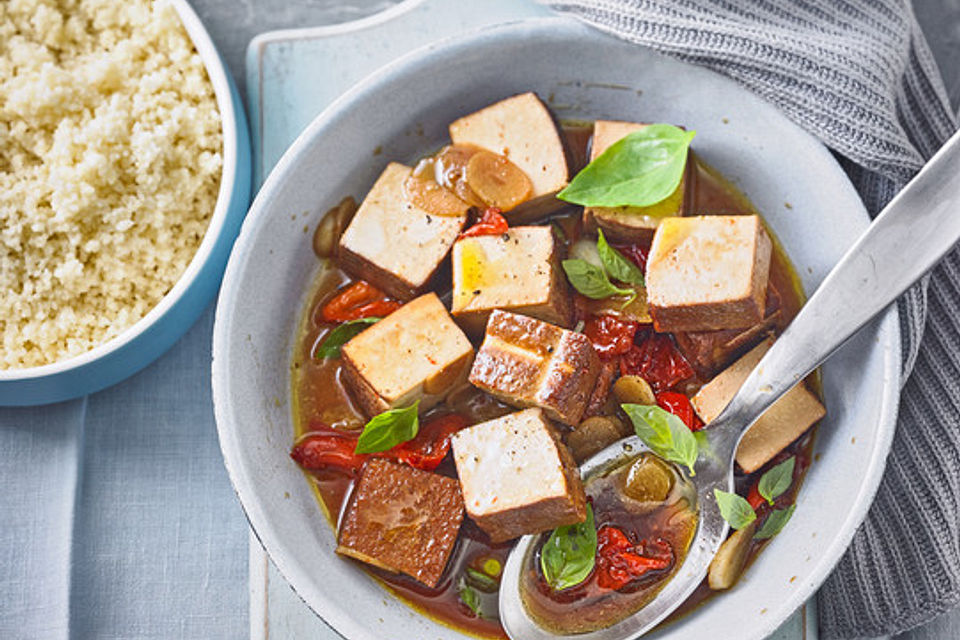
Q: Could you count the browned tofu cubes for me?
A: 2